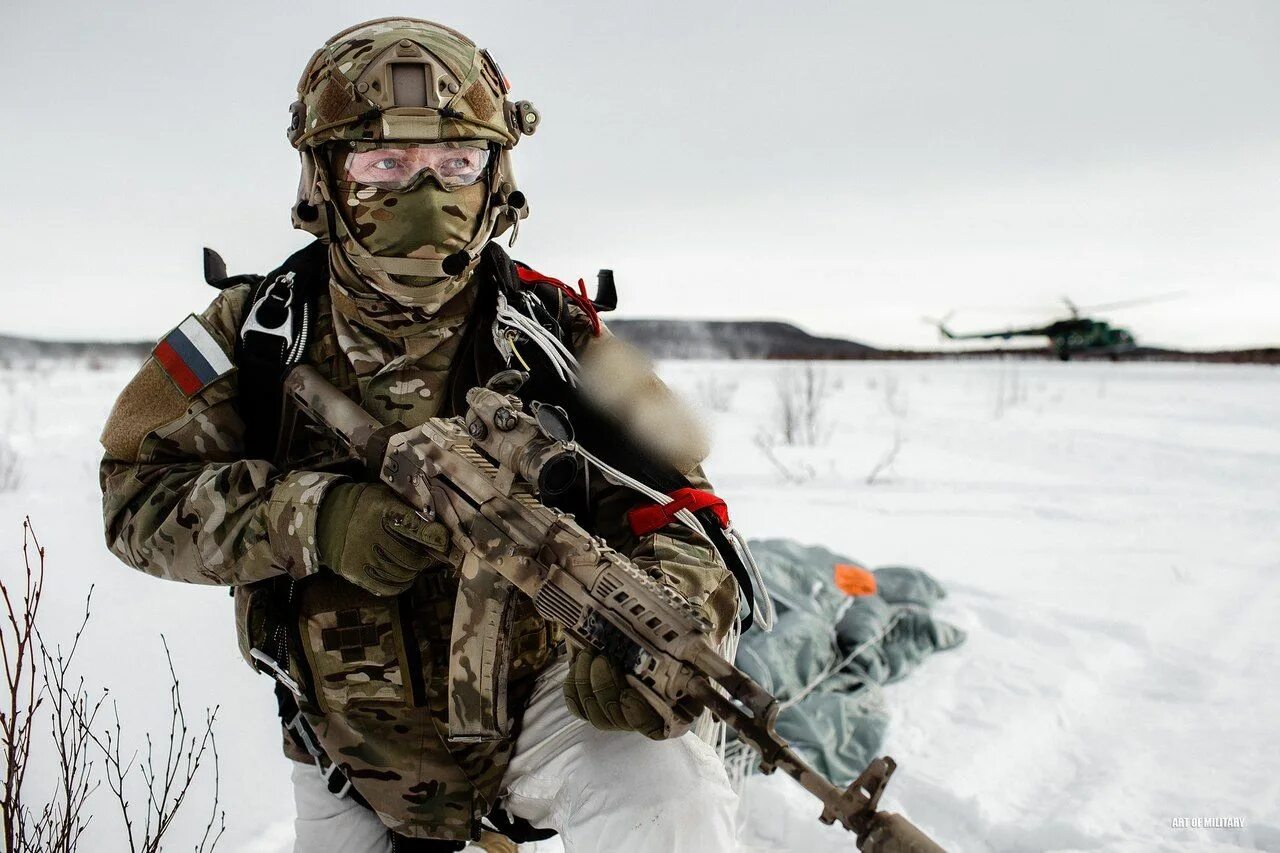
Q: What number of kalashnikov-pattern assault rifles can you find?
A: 1